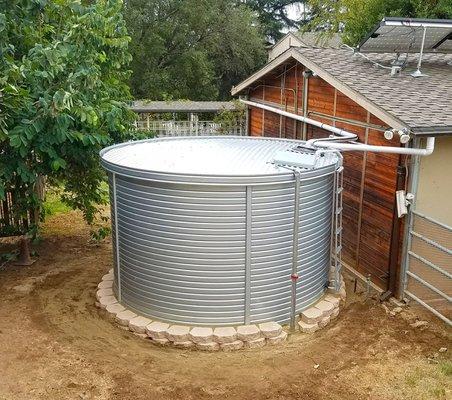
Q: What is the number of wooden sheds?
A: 1